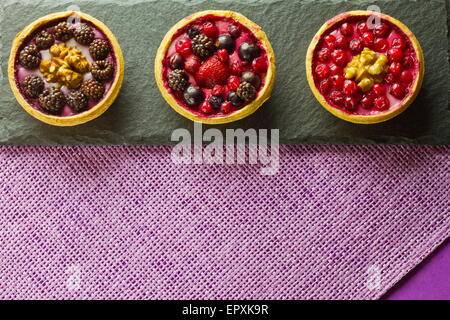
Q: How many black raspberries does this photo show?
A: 13